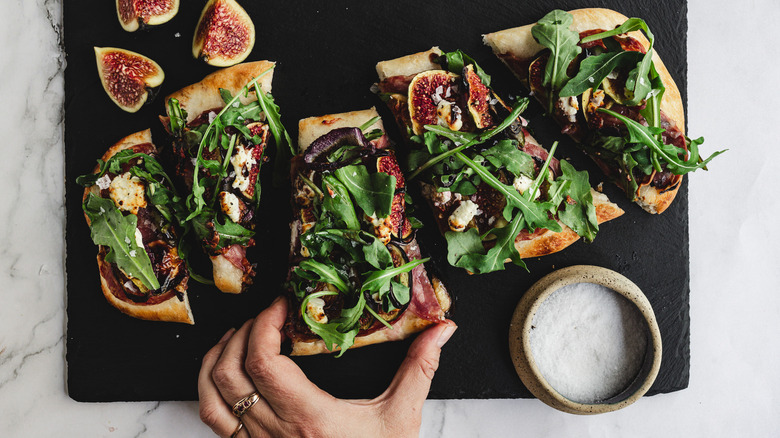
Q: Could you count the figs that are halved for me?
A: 3